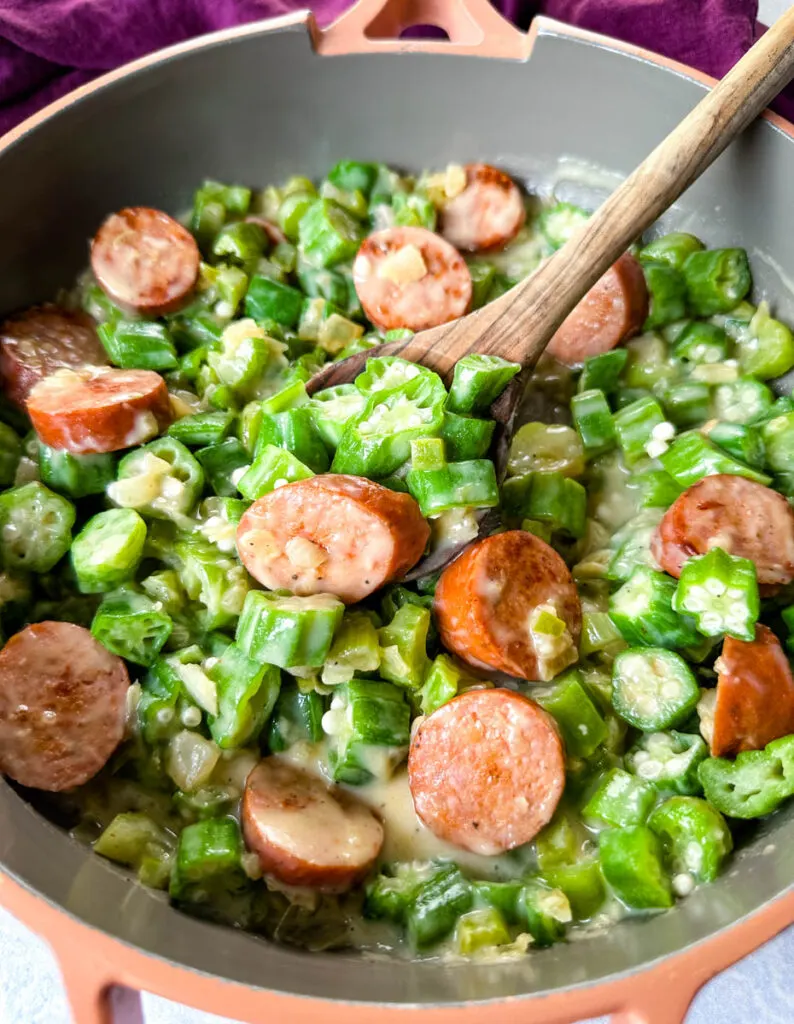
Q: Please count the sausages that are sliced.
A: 13